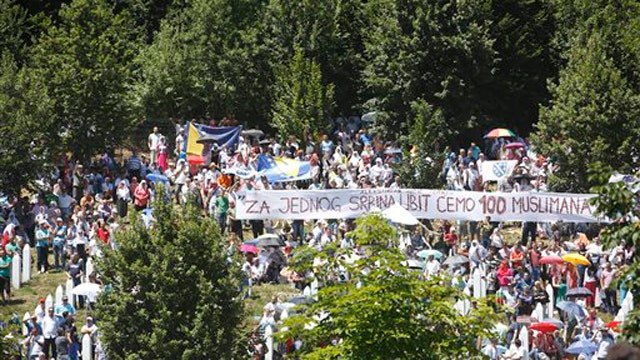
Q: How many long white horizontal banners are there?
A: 1